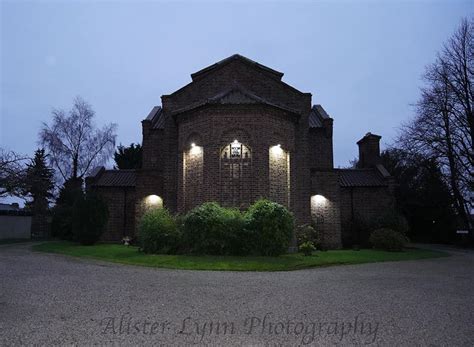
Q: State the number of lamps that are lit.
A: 5